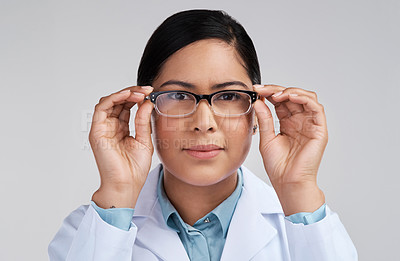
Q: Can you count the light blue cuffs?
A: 2